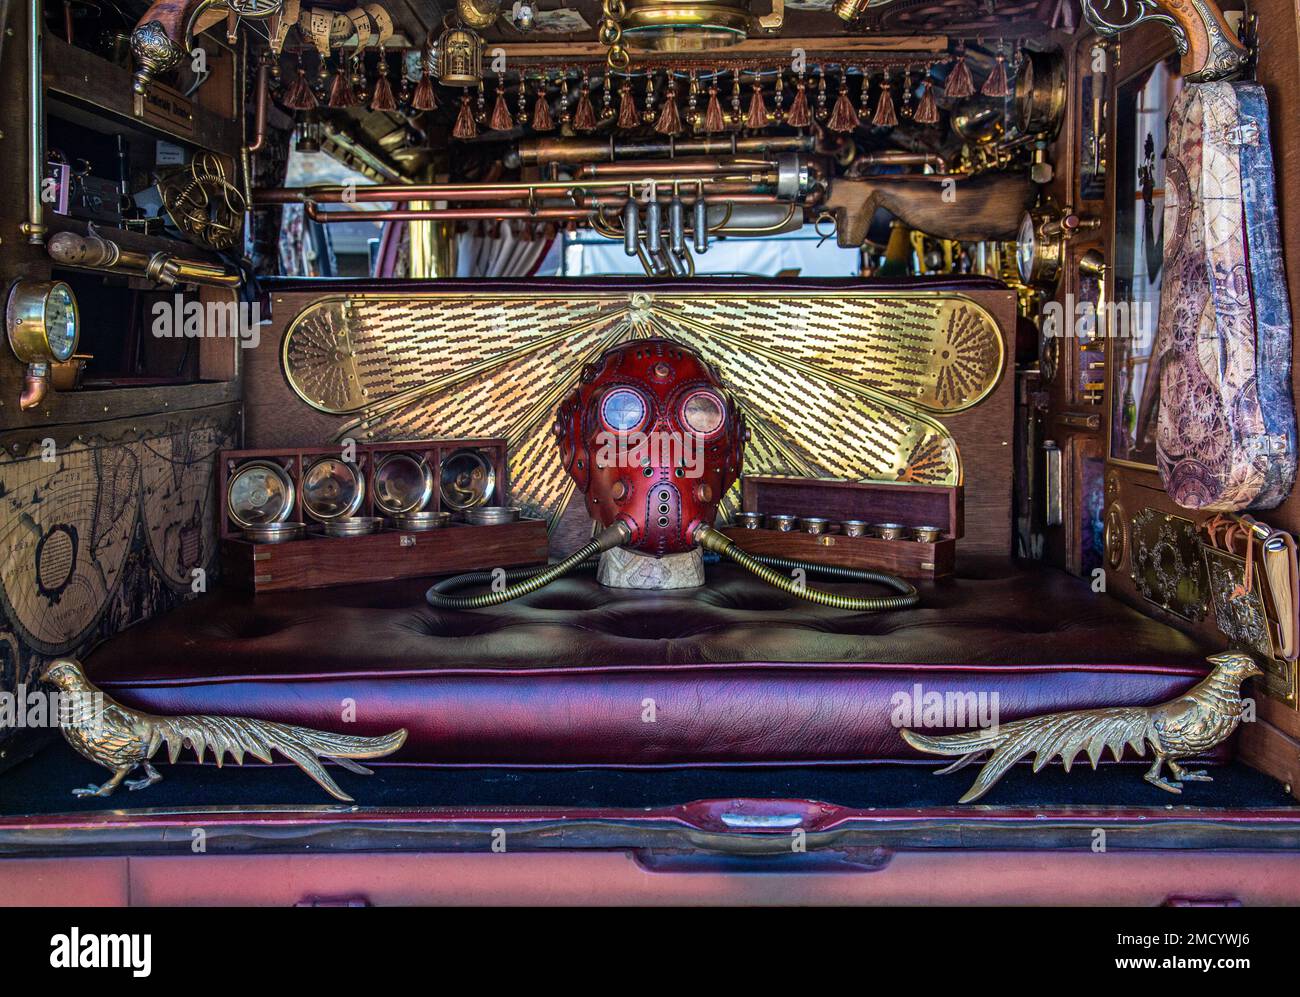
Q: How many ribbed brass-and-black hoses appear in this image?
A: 2